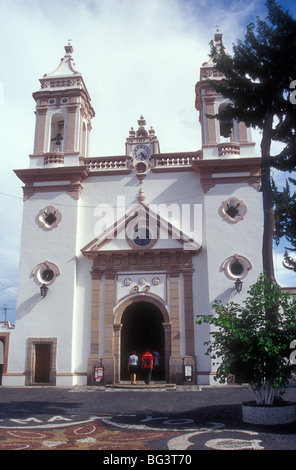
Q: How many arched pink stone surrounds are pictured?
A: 1